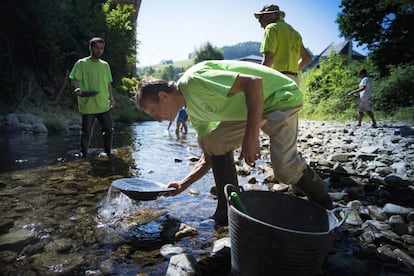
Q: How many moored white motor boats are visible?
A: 0